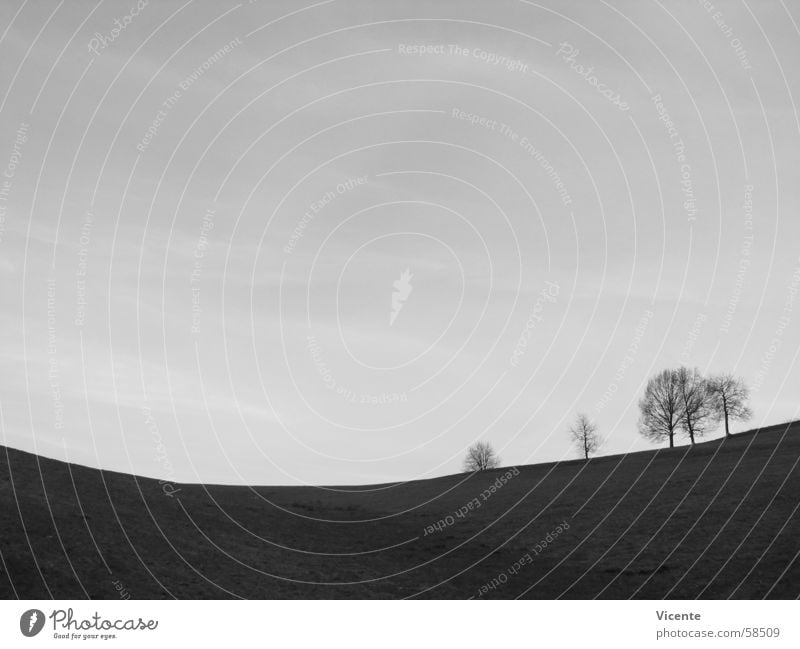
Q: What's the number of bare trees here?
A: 5